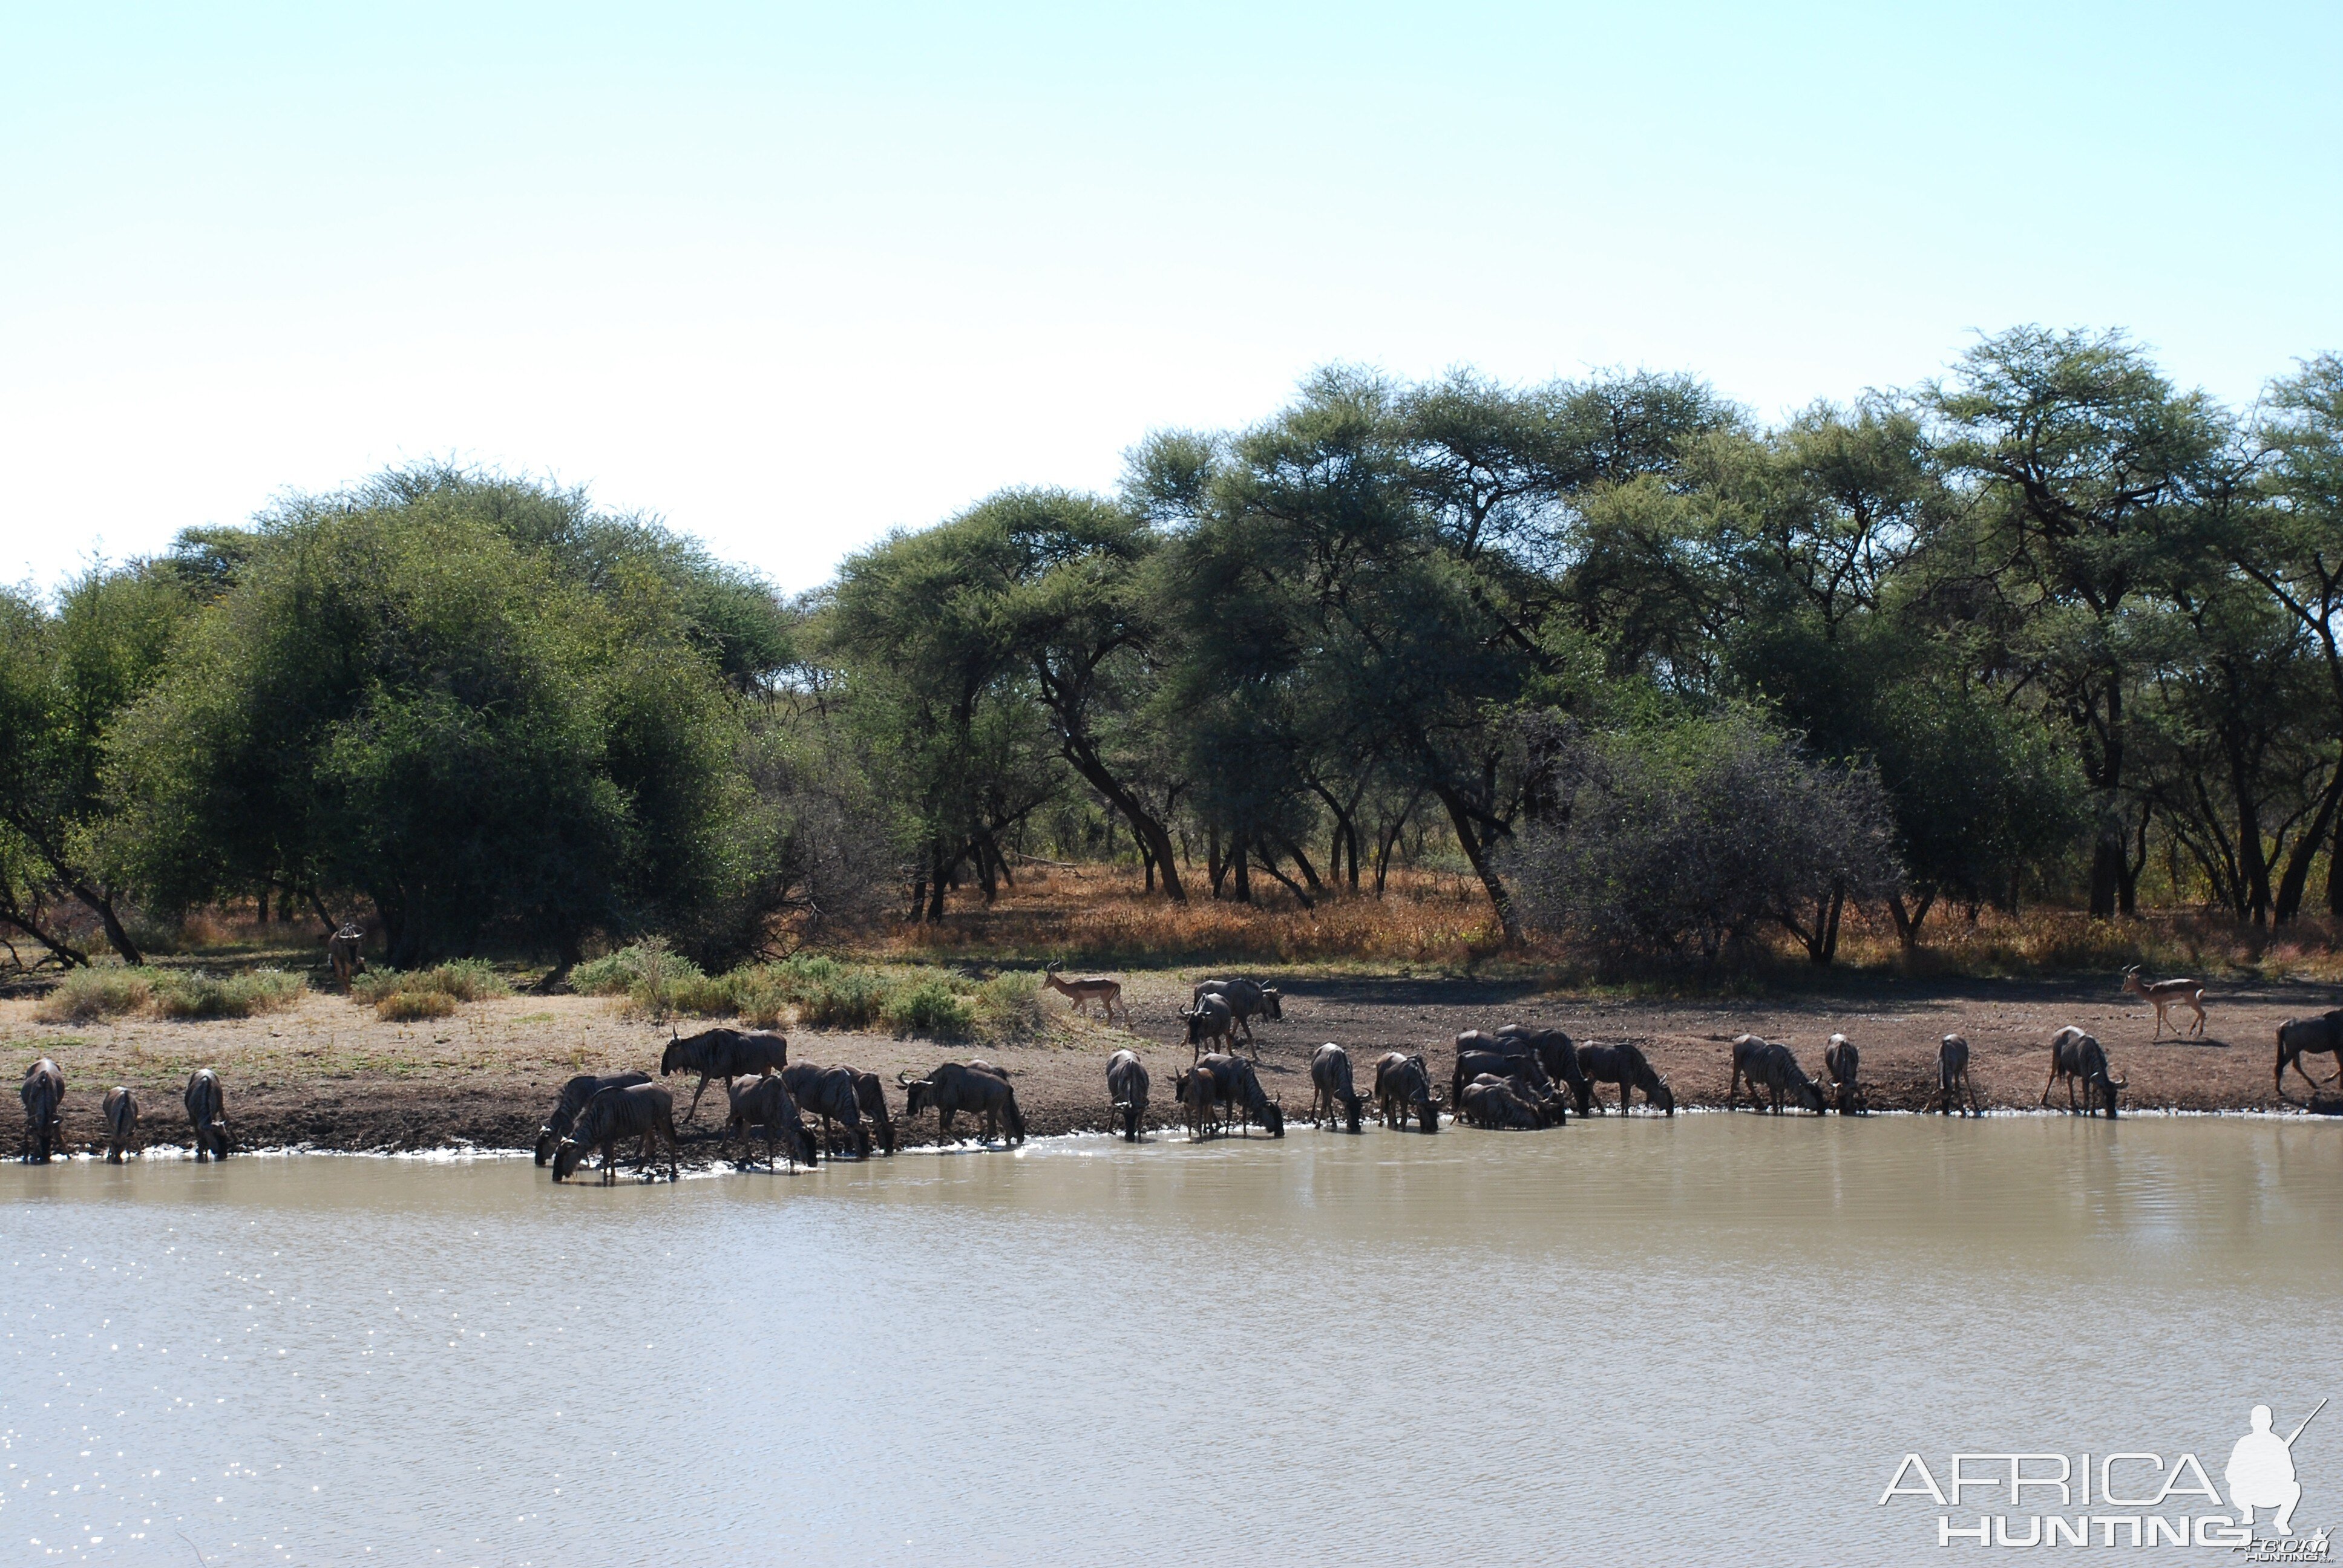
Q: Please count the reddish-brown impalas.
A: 2